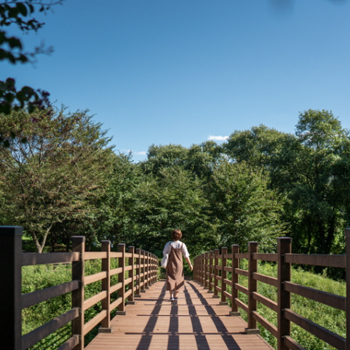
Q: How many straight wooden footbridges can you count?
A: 1